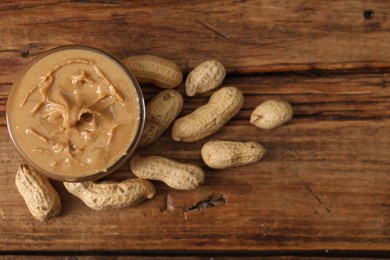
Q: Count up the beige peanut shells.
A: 9